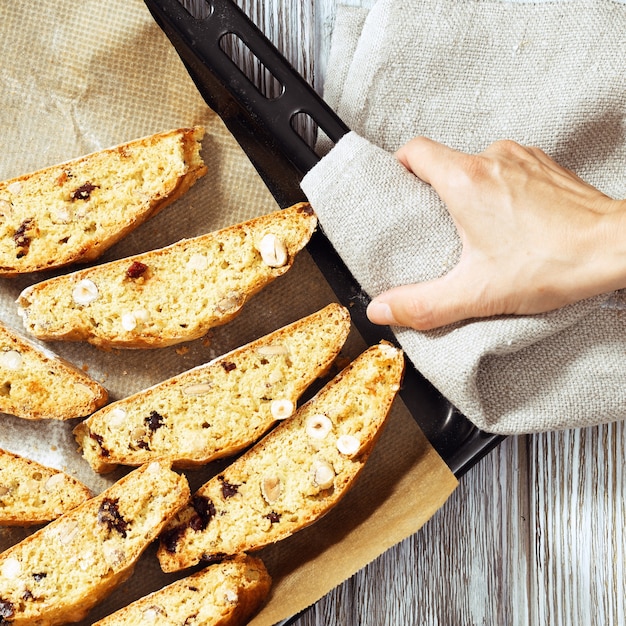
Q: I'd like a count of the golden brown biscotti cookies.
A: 8